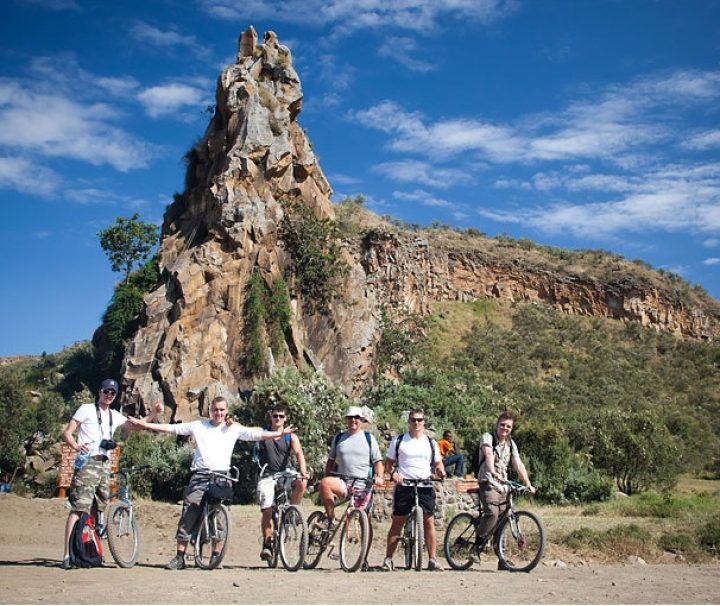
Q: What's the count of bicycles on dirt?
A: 6